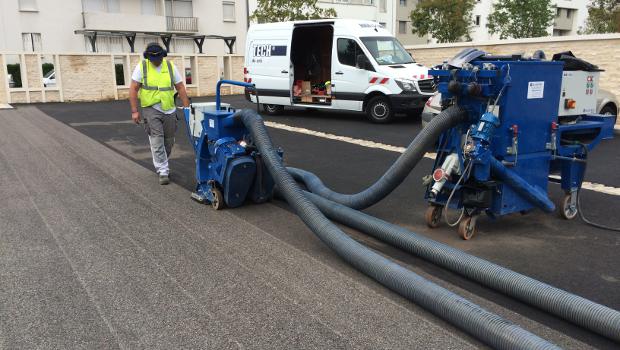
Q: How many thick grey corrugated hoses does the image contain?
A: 3